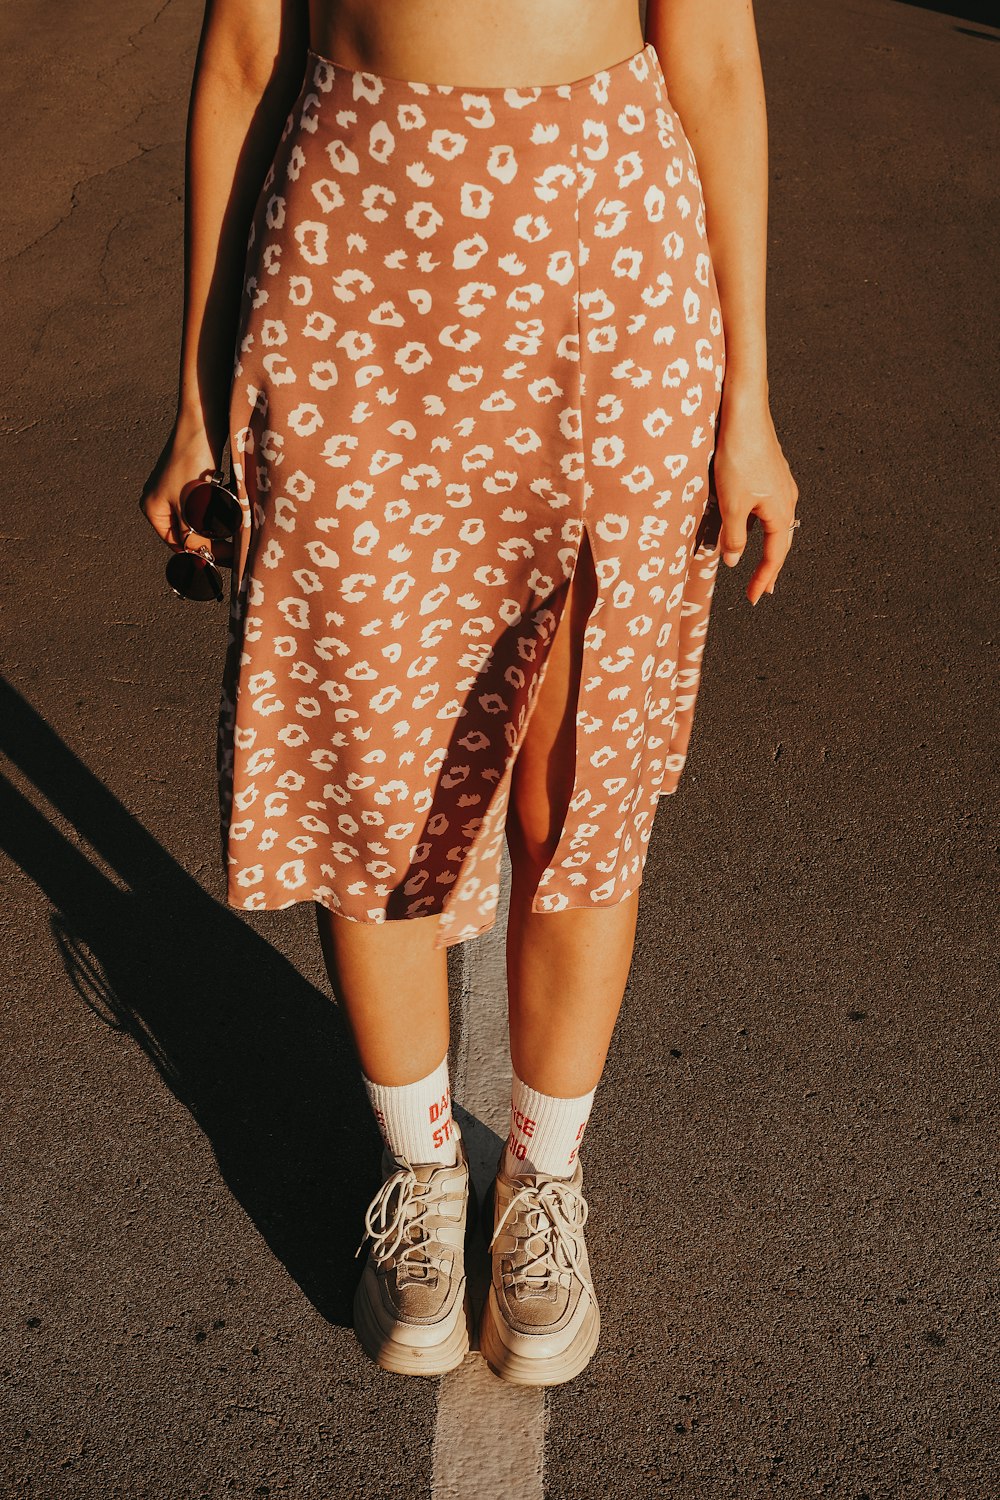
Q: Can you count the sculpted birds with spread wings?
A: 0